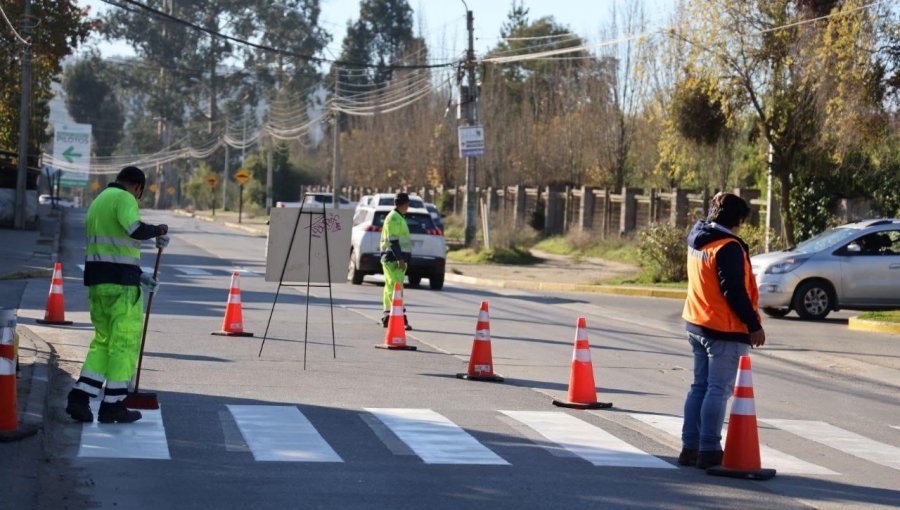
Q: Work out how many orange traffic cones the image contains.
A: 7